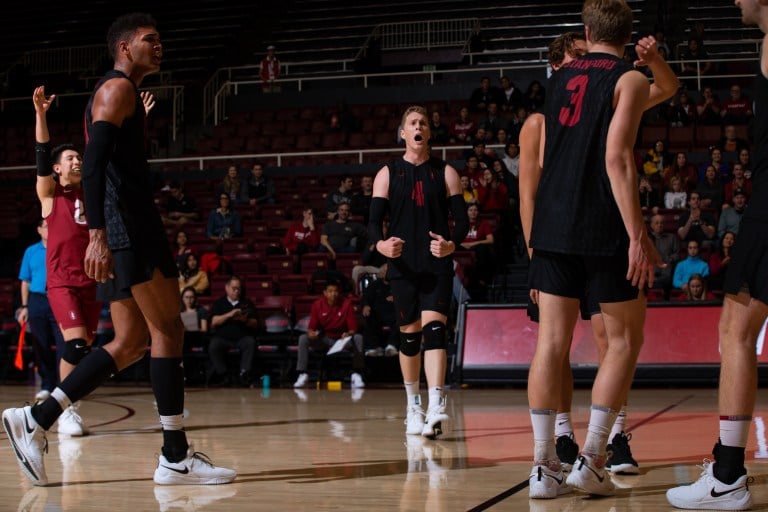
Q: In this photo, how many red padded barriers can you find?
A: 1